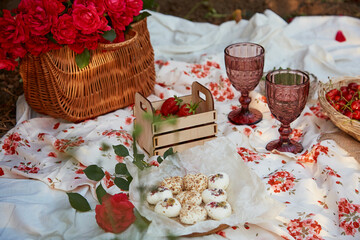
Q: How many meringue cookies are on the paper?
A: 9